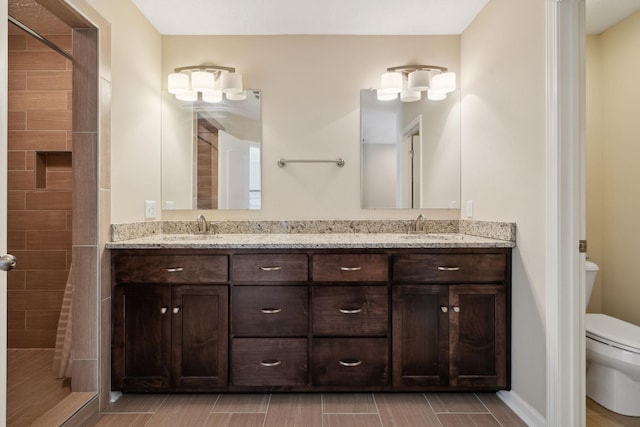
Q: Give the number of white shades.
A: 6